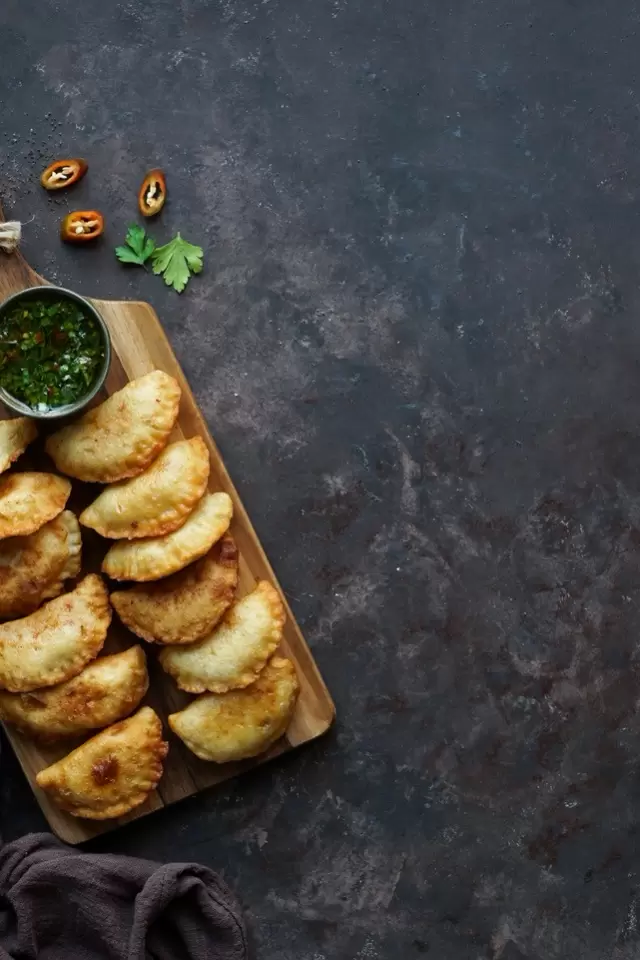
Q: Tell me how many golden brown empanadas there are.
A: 12